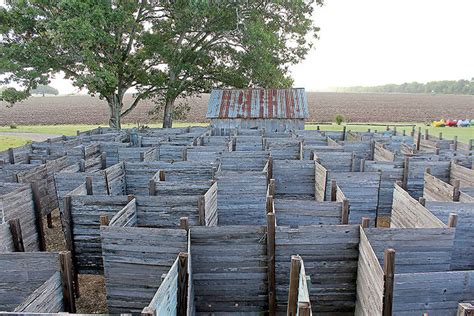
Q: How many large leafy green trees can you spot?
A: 2